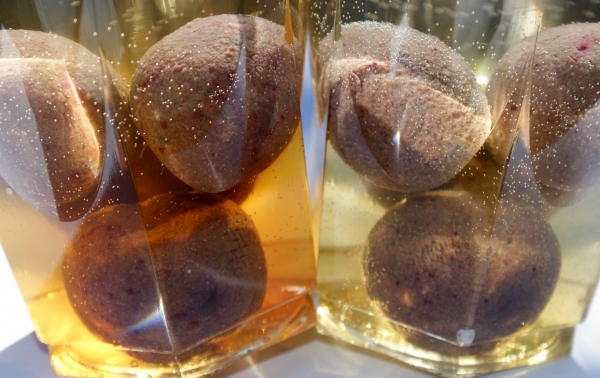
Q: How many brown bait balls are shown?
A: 6